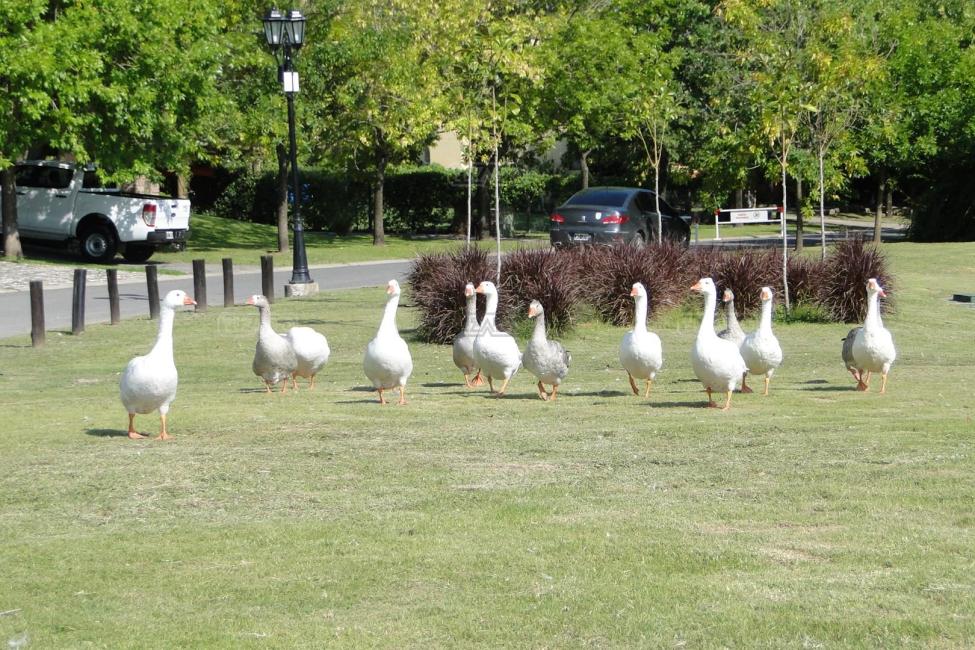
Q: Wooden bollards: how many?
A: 7